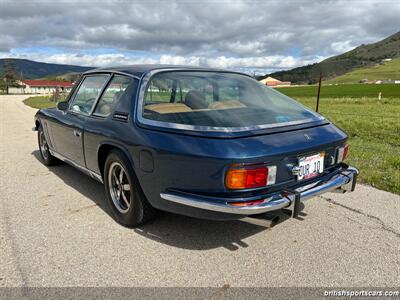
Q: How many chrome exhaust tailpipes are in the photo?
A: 2